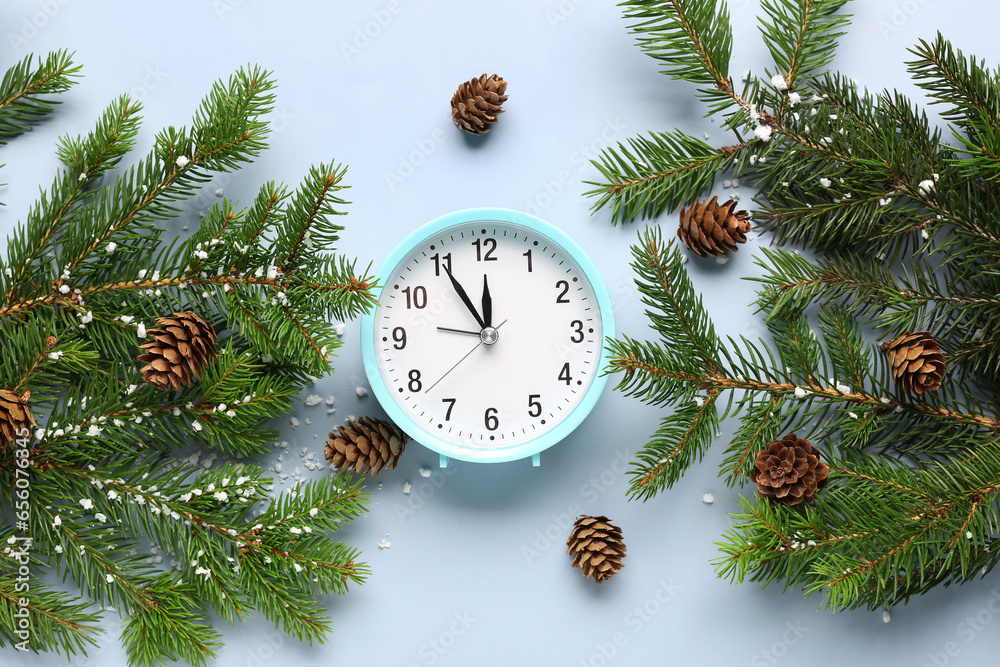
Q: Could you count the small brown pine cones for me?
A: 8